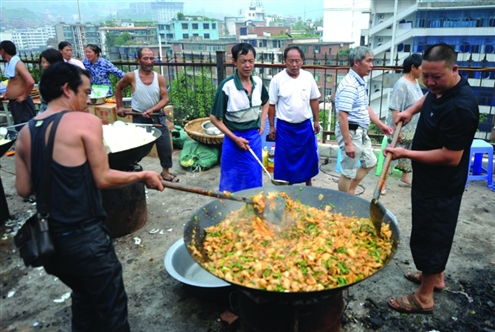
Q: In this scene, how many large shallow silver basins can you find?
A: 1